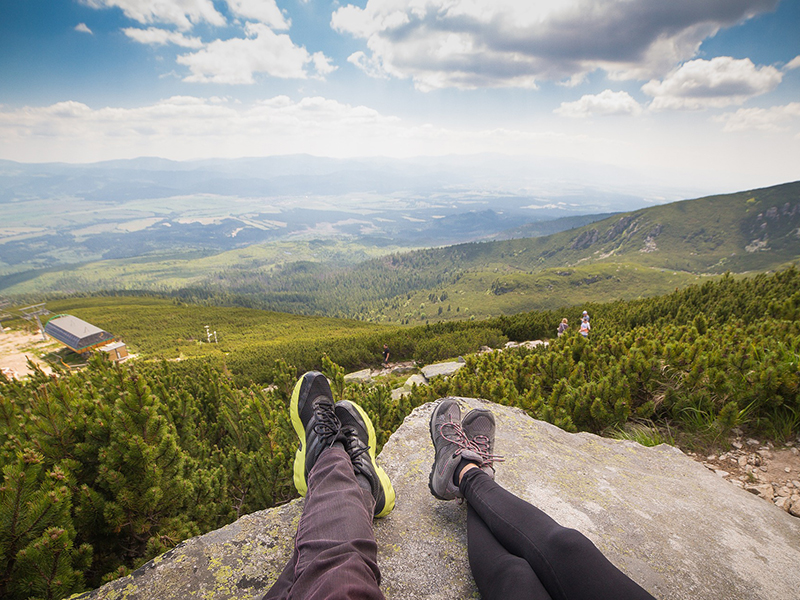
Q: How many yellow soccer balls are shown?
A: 0